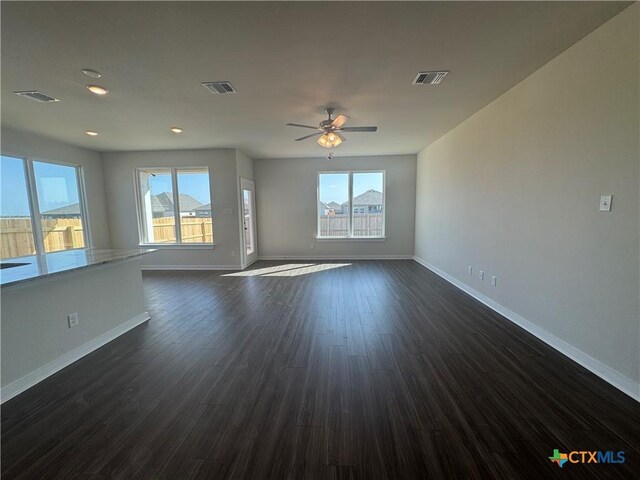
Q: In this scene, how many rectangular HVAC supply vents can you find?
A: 3